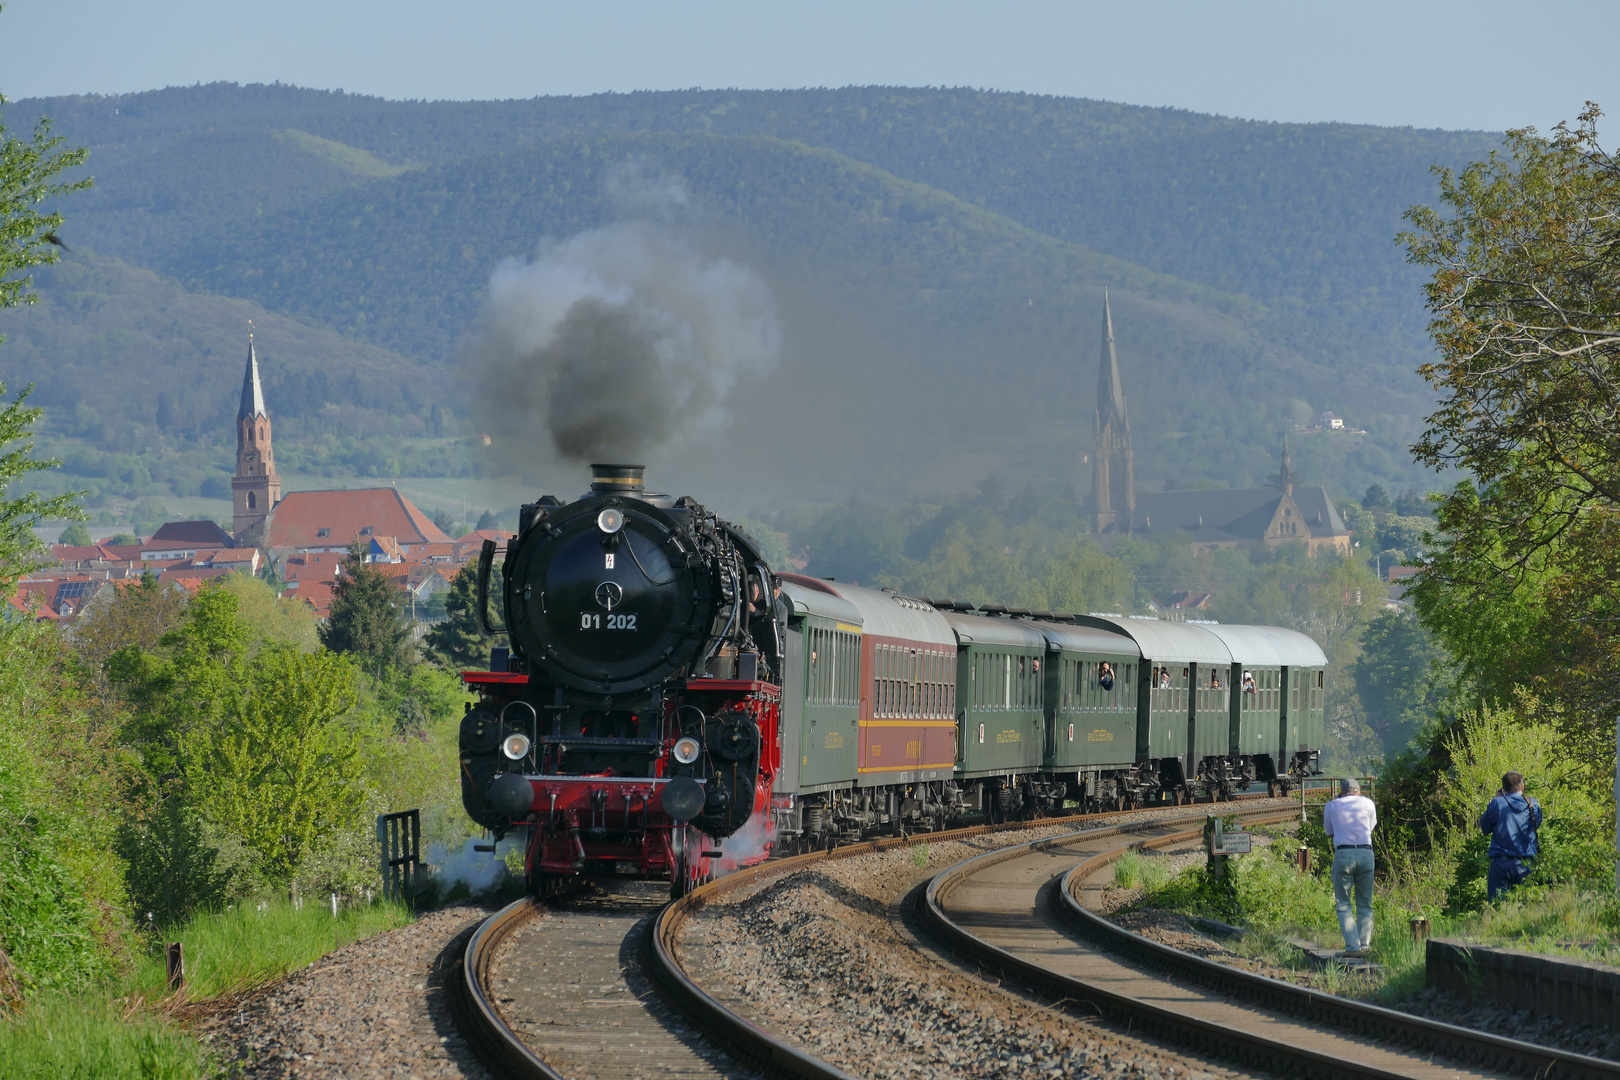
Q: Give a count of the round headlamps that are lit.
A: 3